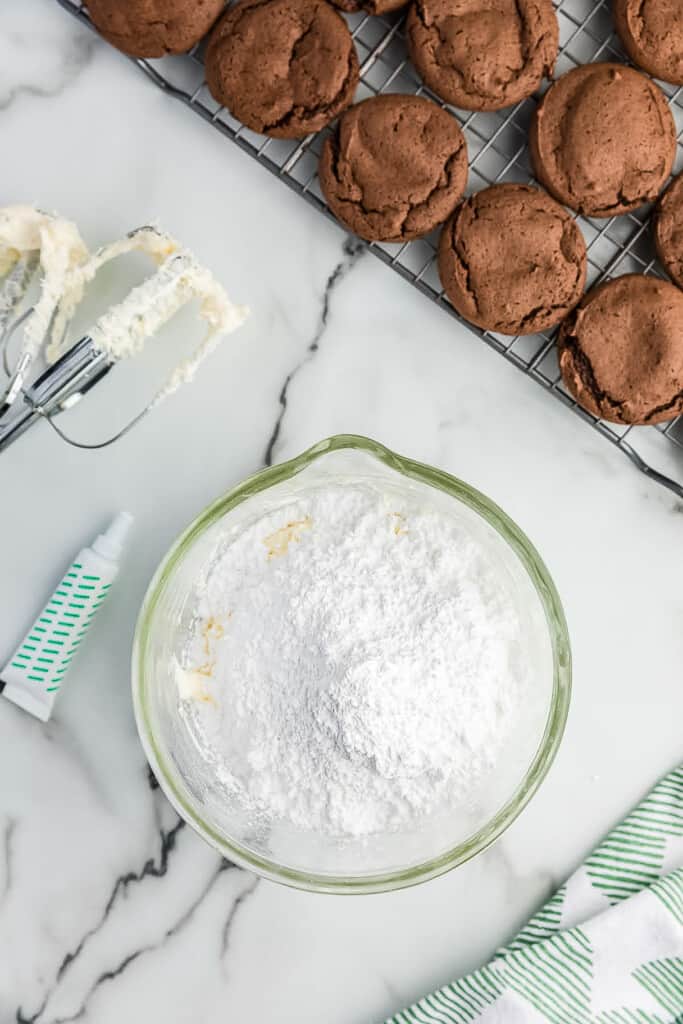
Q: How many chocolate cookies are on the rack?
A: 10